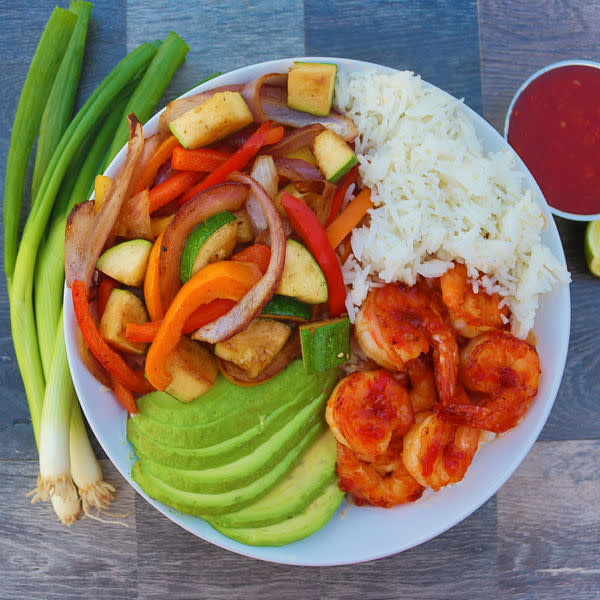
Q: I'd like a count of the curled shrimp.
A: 7